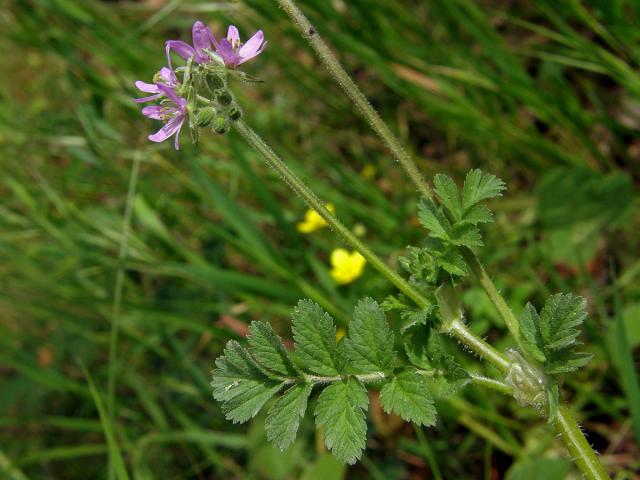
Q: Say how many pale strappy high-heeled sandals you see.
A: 0